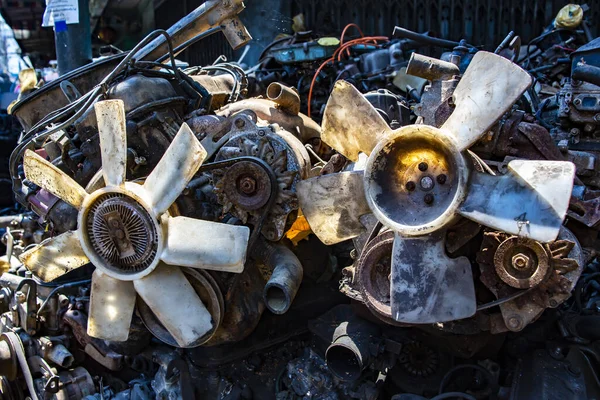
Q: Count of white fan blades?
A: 12